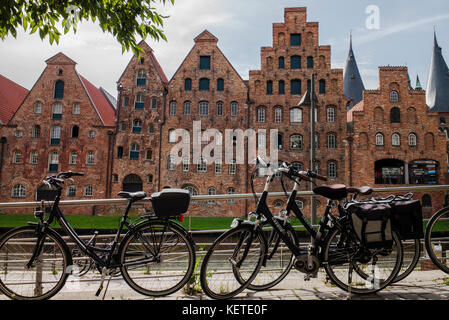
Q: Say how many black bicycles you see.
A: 3